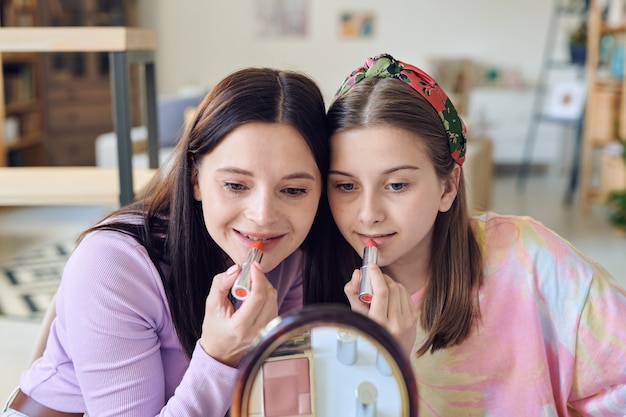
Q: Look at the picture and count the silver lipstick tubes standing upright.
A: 3